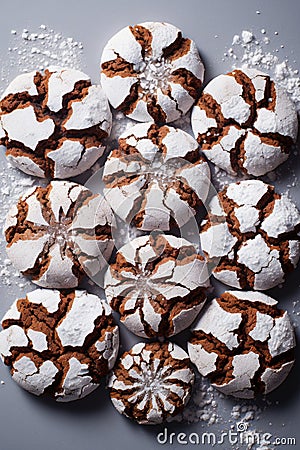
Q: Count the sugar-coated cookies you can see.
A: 10